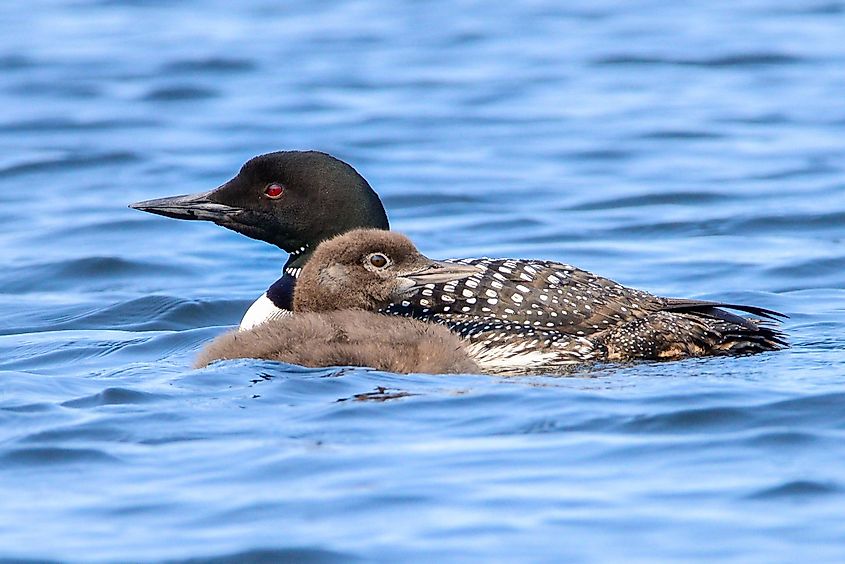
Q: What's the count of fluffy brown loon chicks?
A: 1